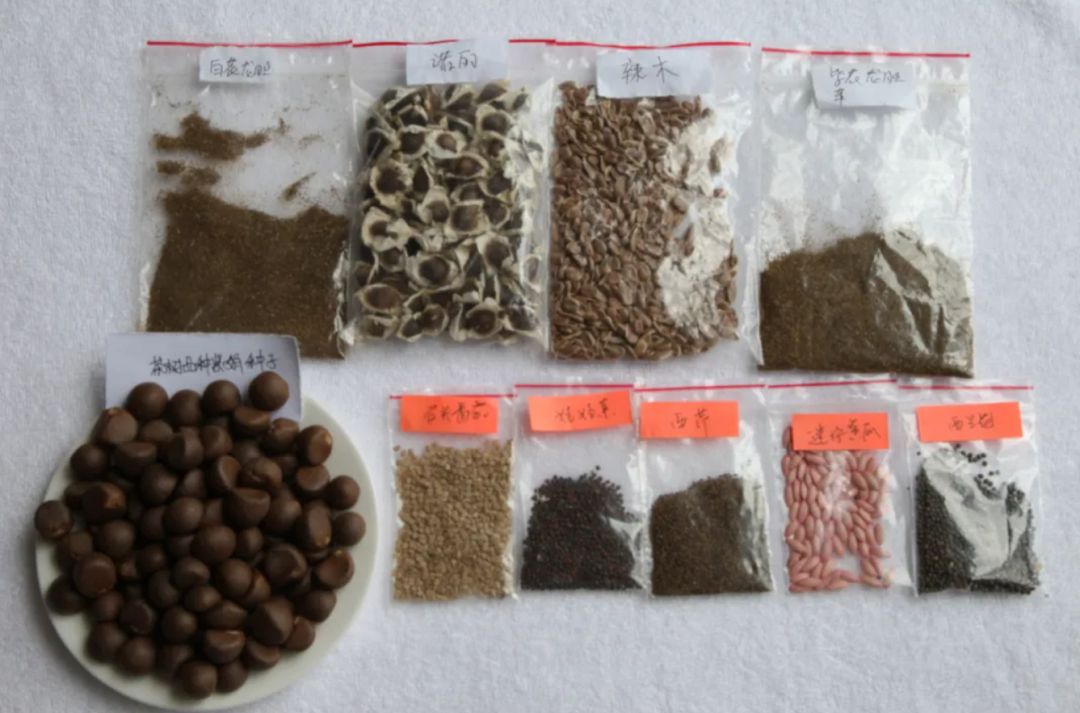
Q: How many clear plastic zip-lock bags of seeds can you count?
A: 9